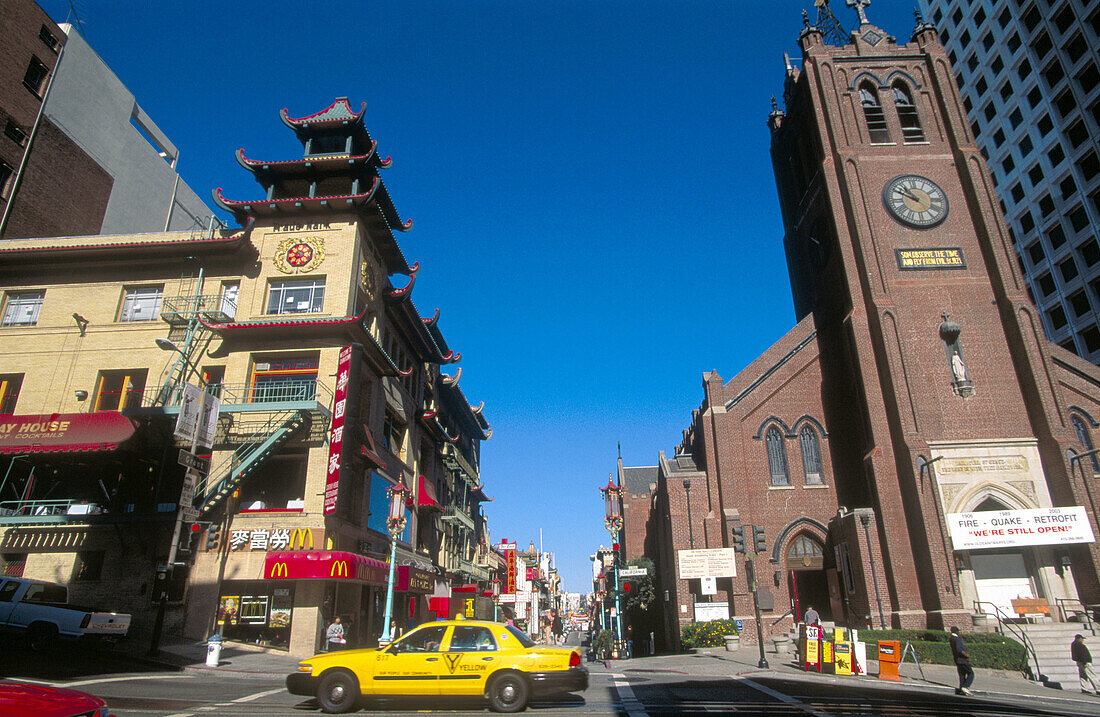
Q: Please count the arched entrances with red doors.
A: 1